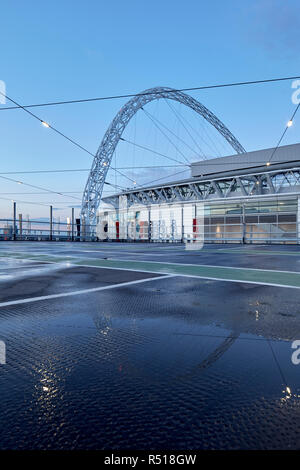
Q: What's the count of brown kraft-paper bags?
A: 0